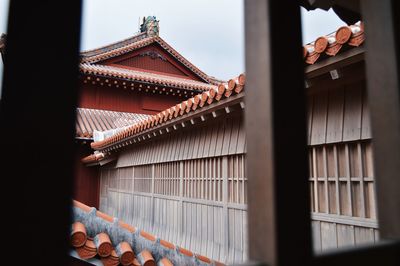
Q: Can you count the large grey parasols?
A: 0